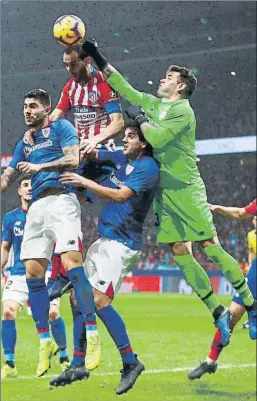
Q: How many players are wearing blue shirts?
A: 3